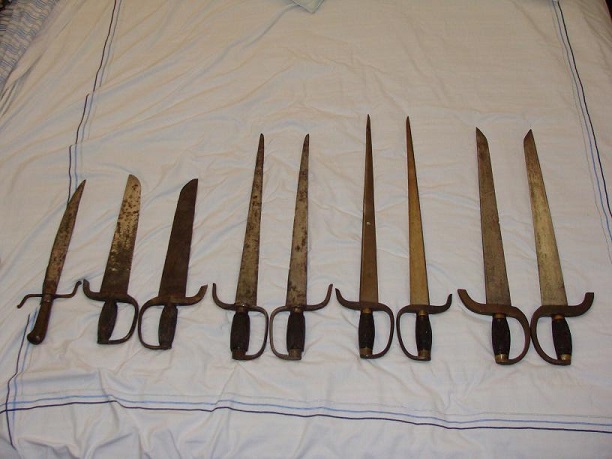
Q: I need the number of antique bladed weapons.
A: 9